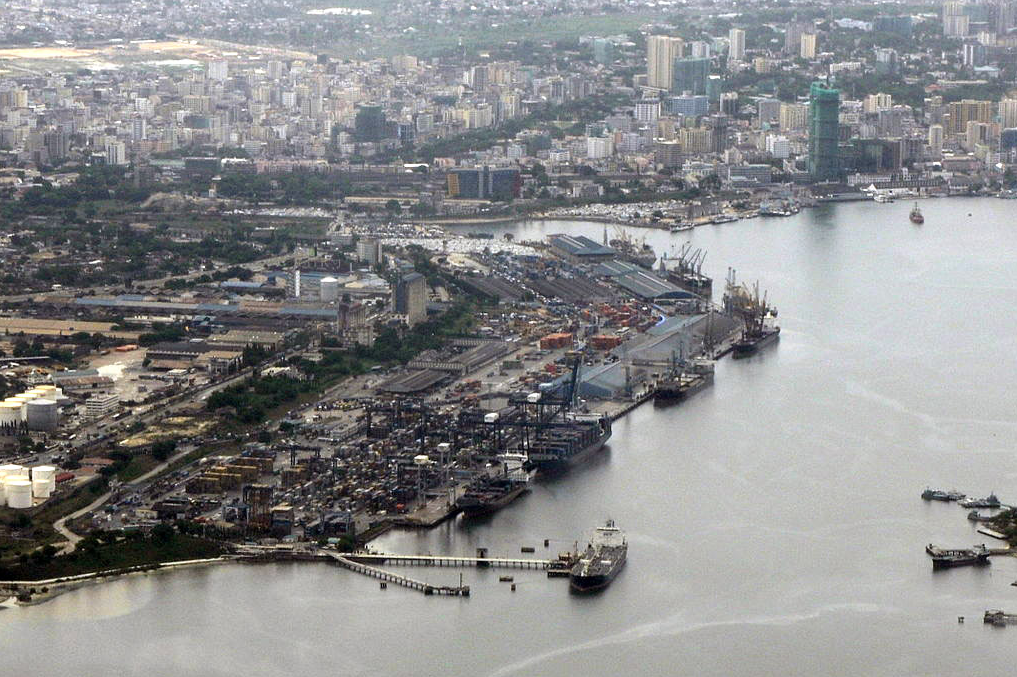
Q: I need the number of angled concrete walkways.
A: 2